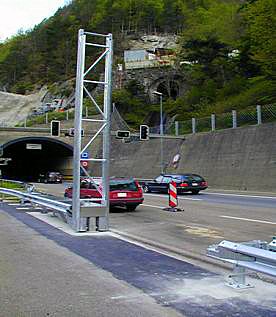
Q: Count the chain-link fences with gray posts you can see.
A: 1